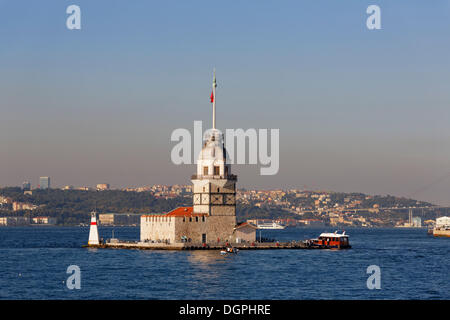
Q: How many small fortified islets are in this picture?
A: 1